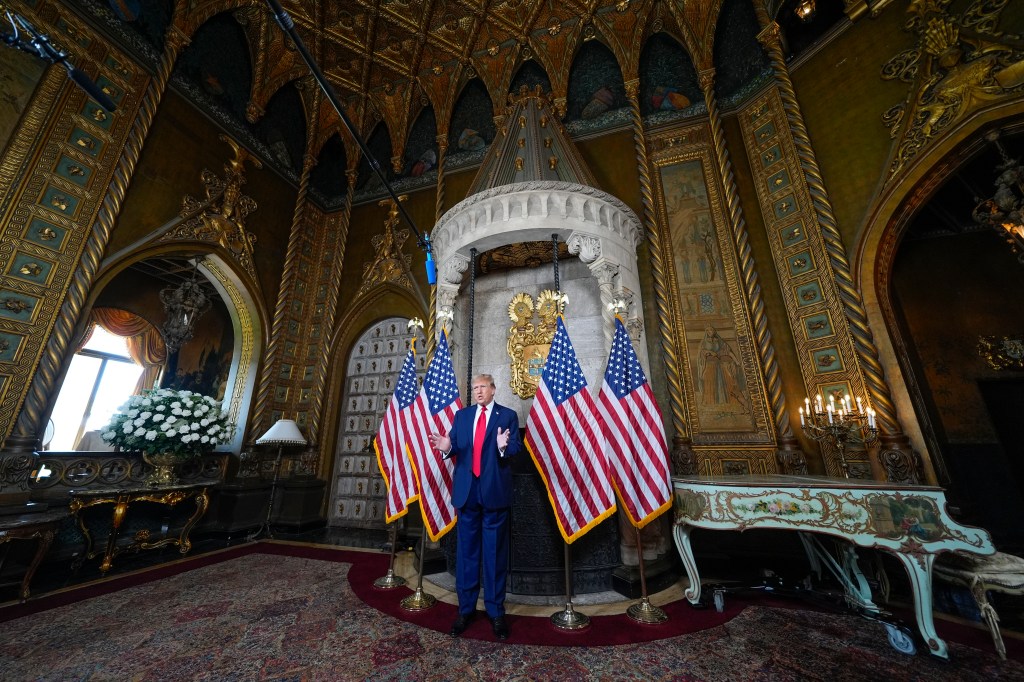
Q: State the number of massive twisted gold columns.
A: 7